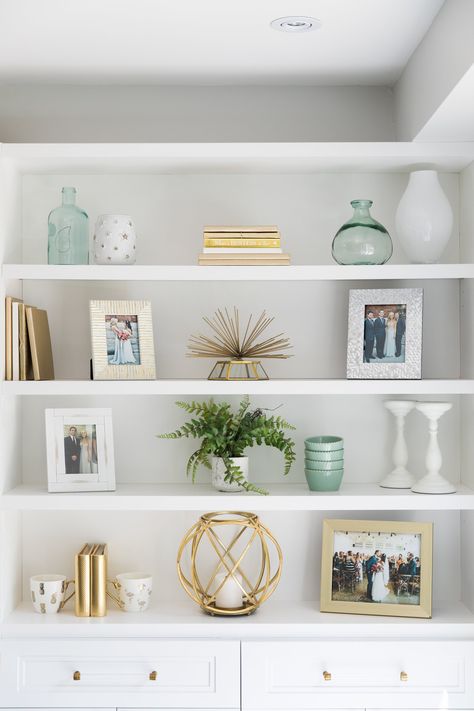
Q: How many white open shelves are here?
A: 4